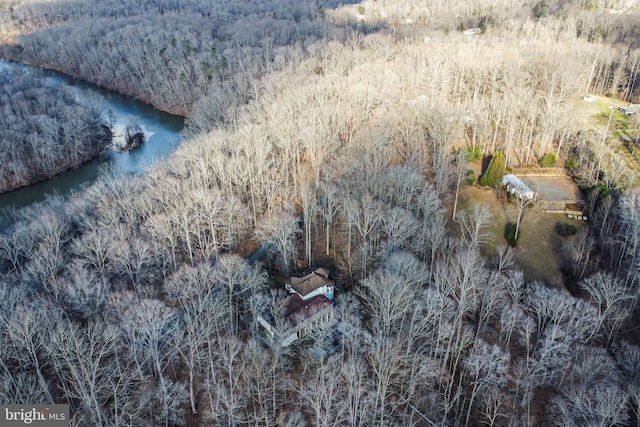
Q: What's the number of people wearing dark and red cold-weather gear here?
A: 0